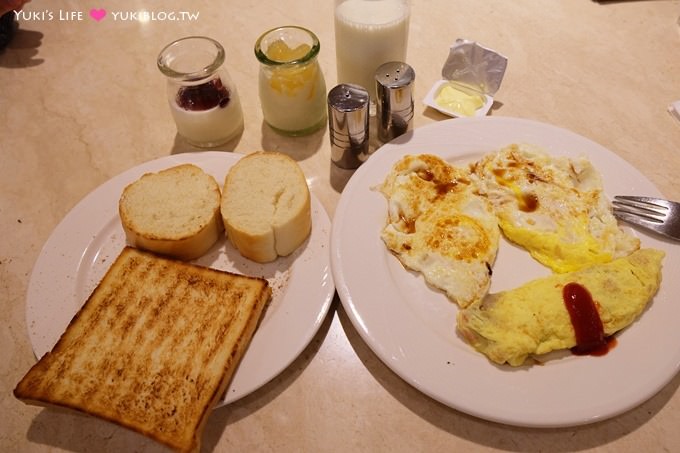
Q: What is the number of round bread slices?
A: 2